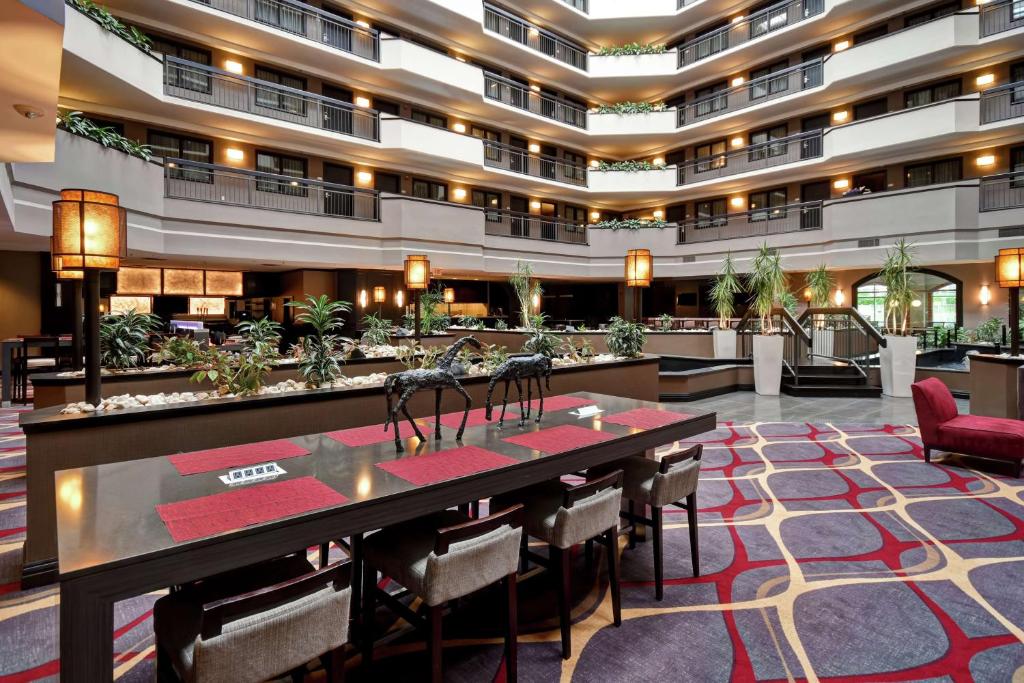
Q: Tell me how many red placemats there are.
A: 8